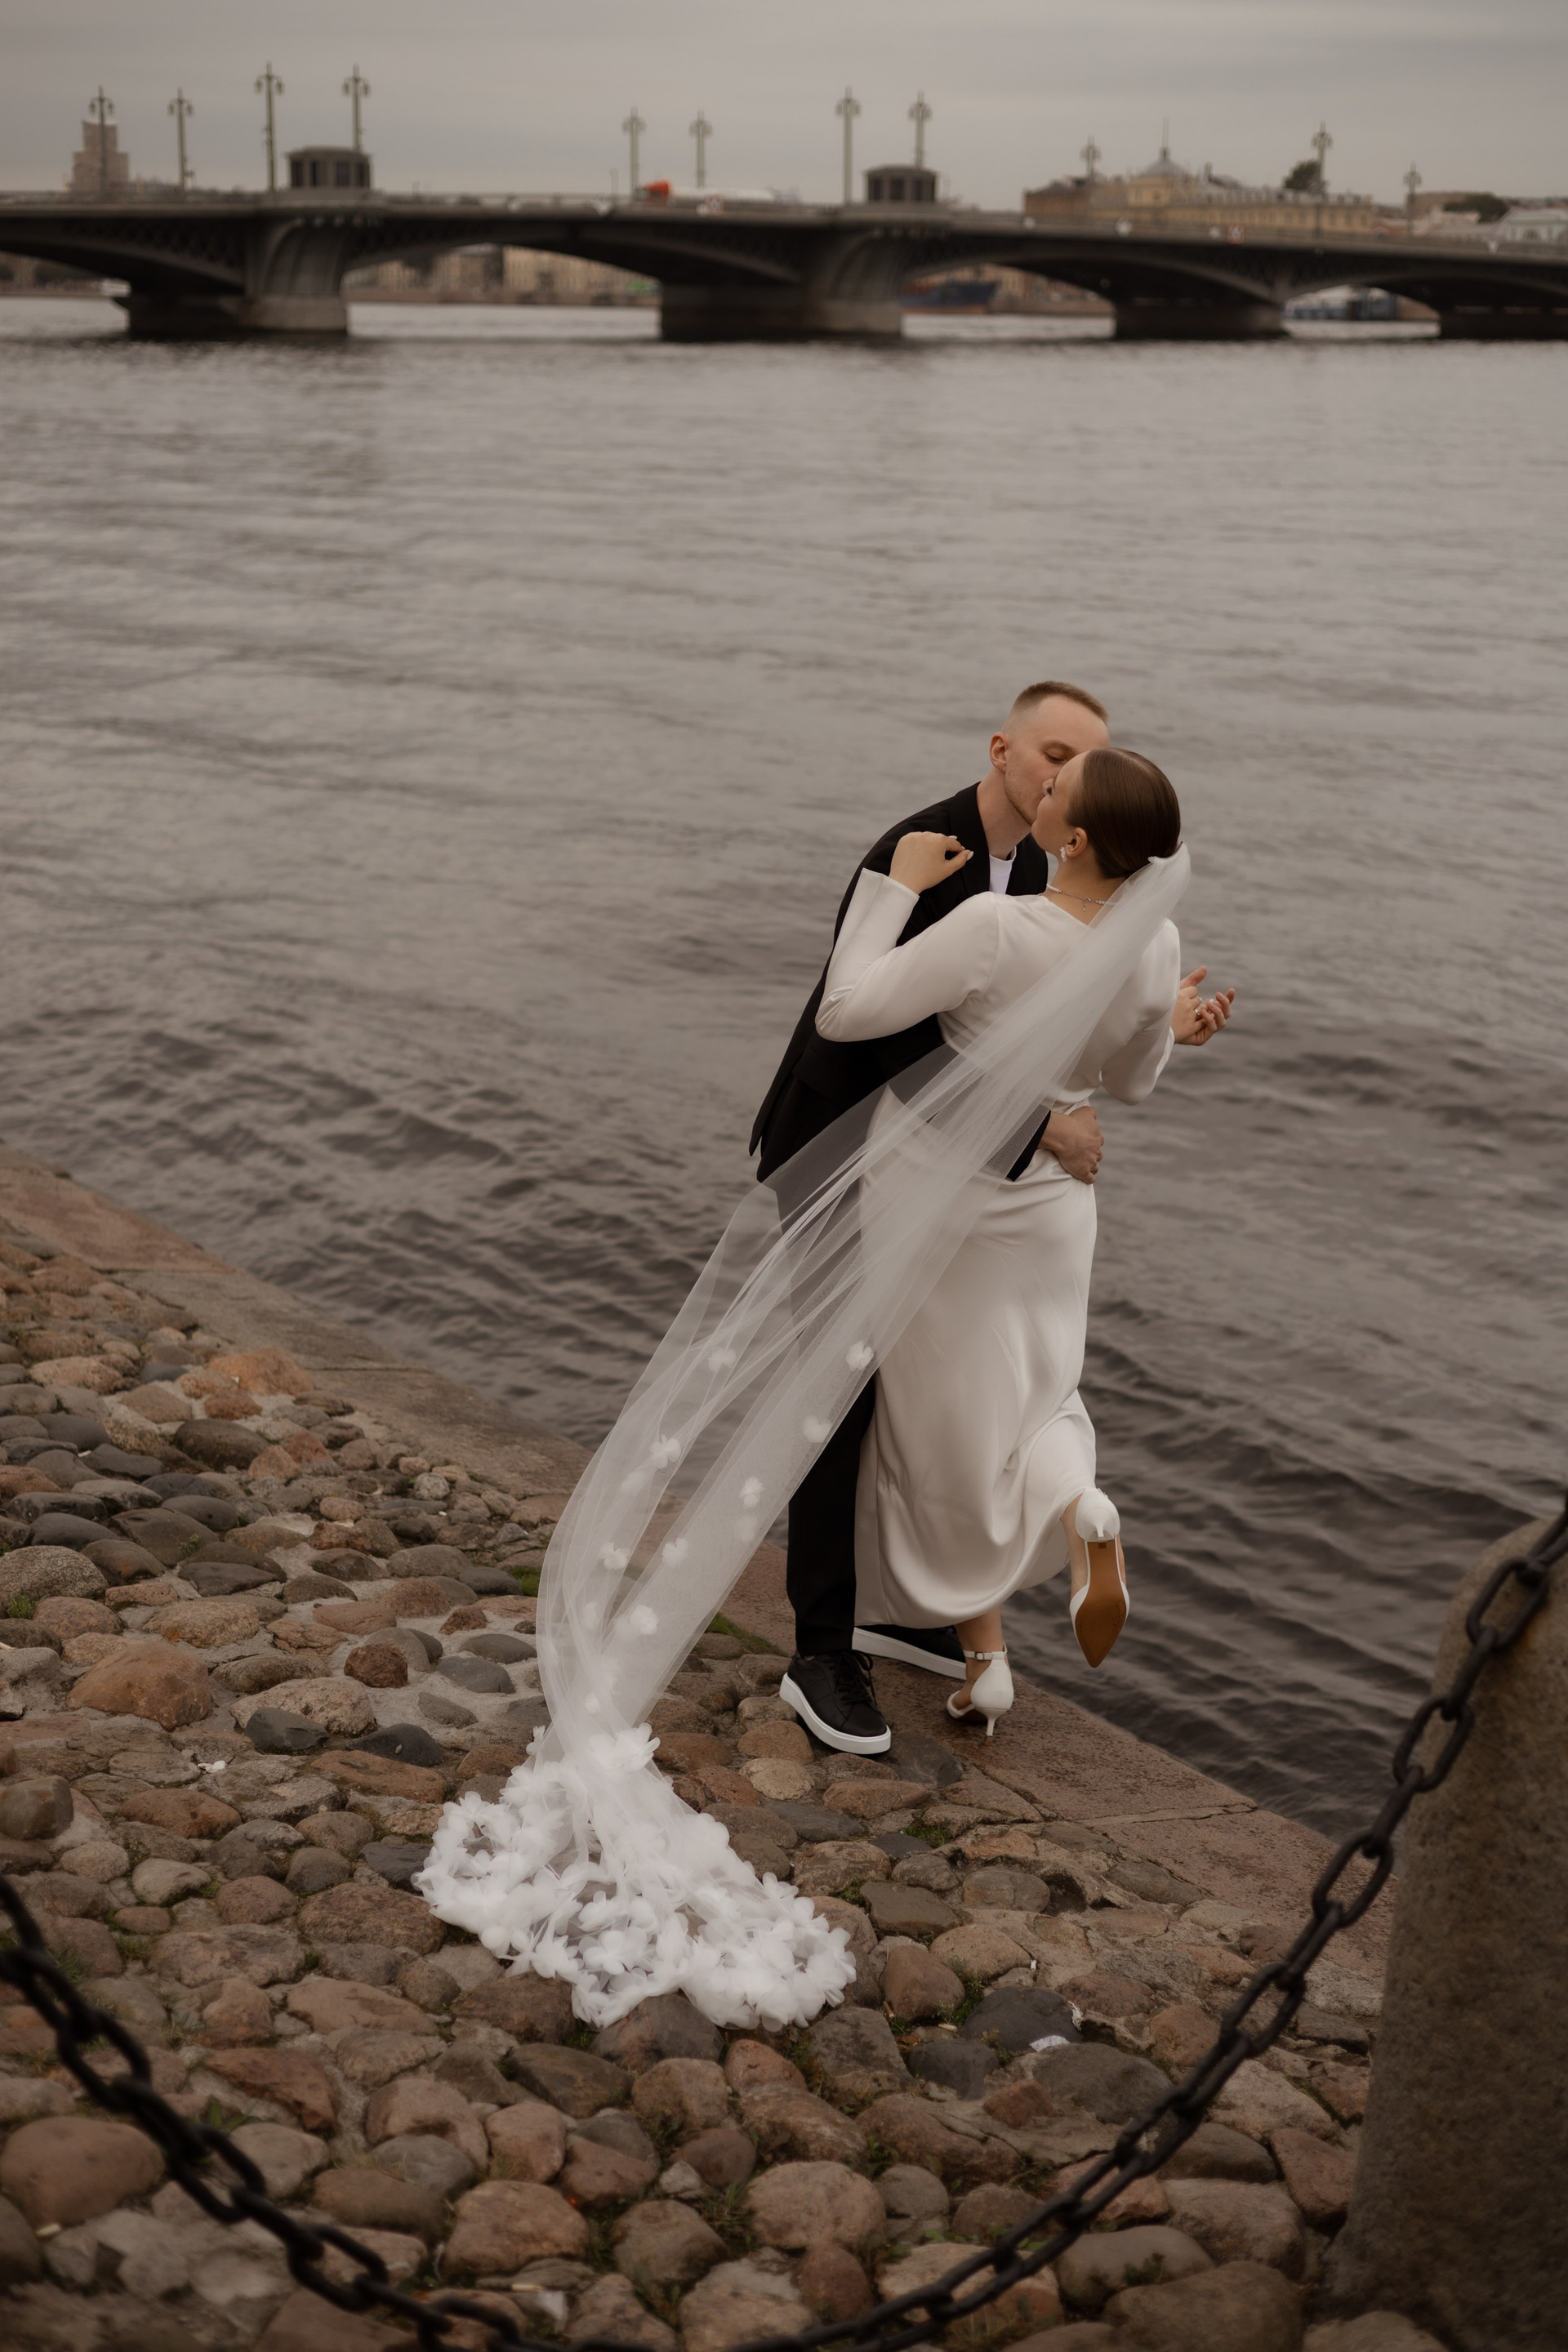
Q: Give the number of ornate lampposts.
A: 11